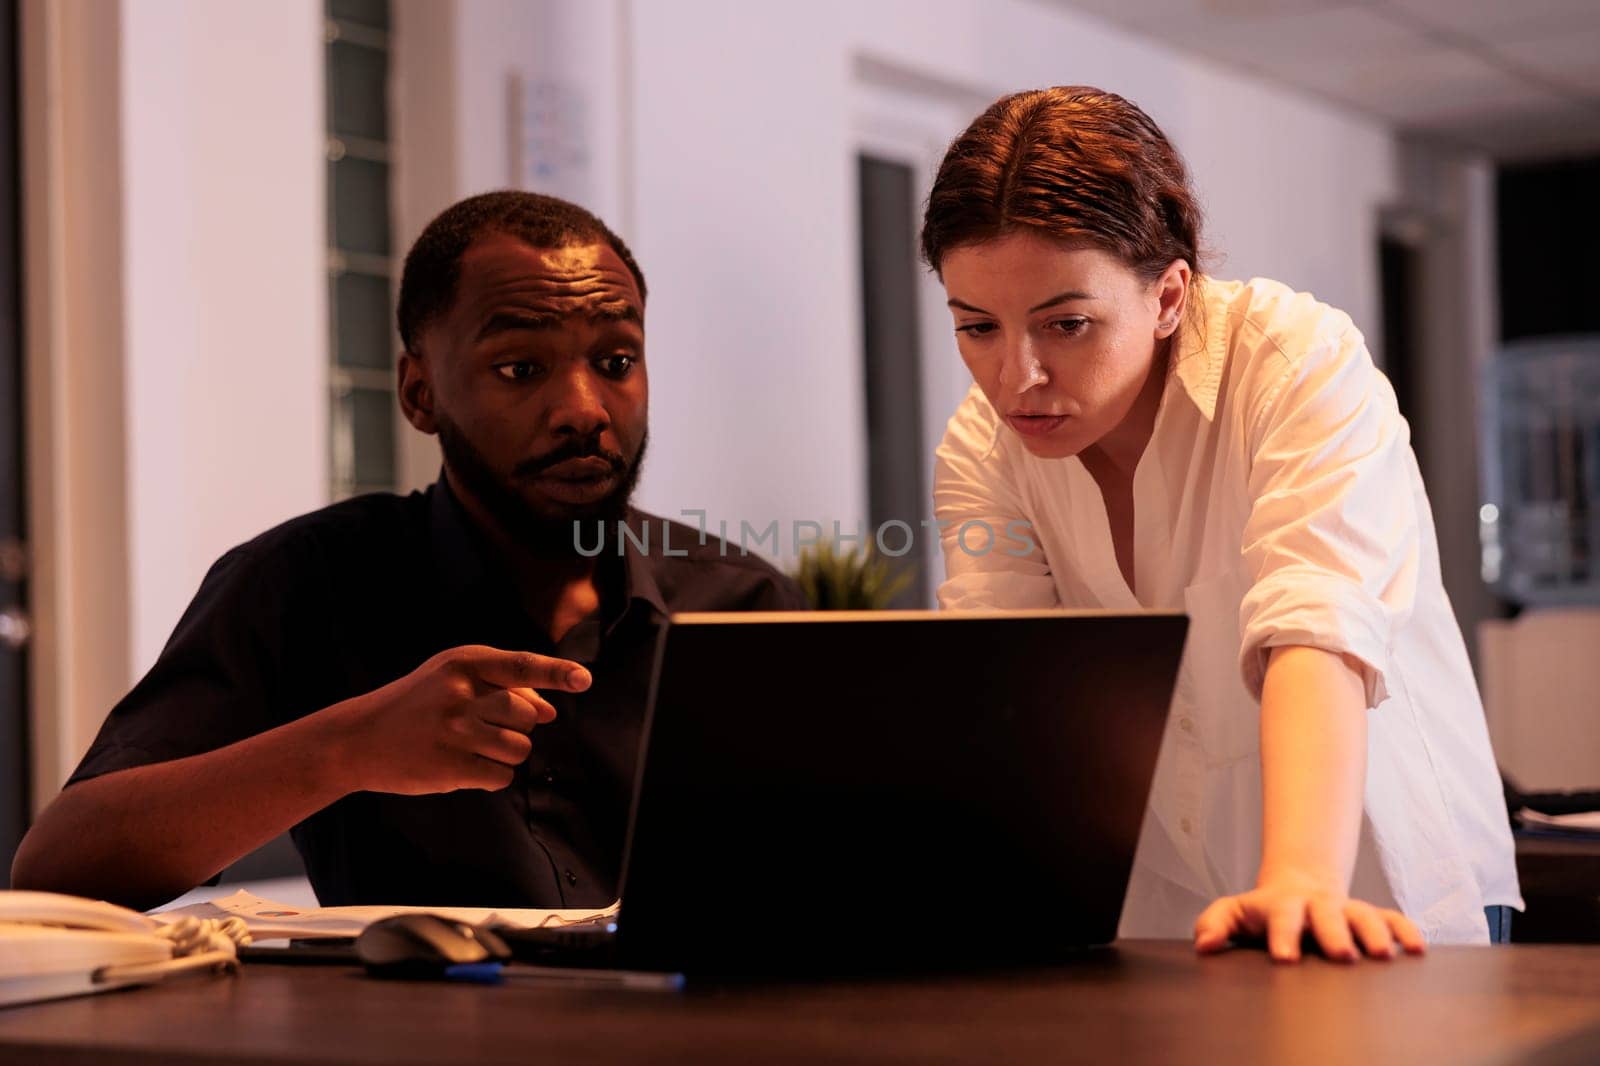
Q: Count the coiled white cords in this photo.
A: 1